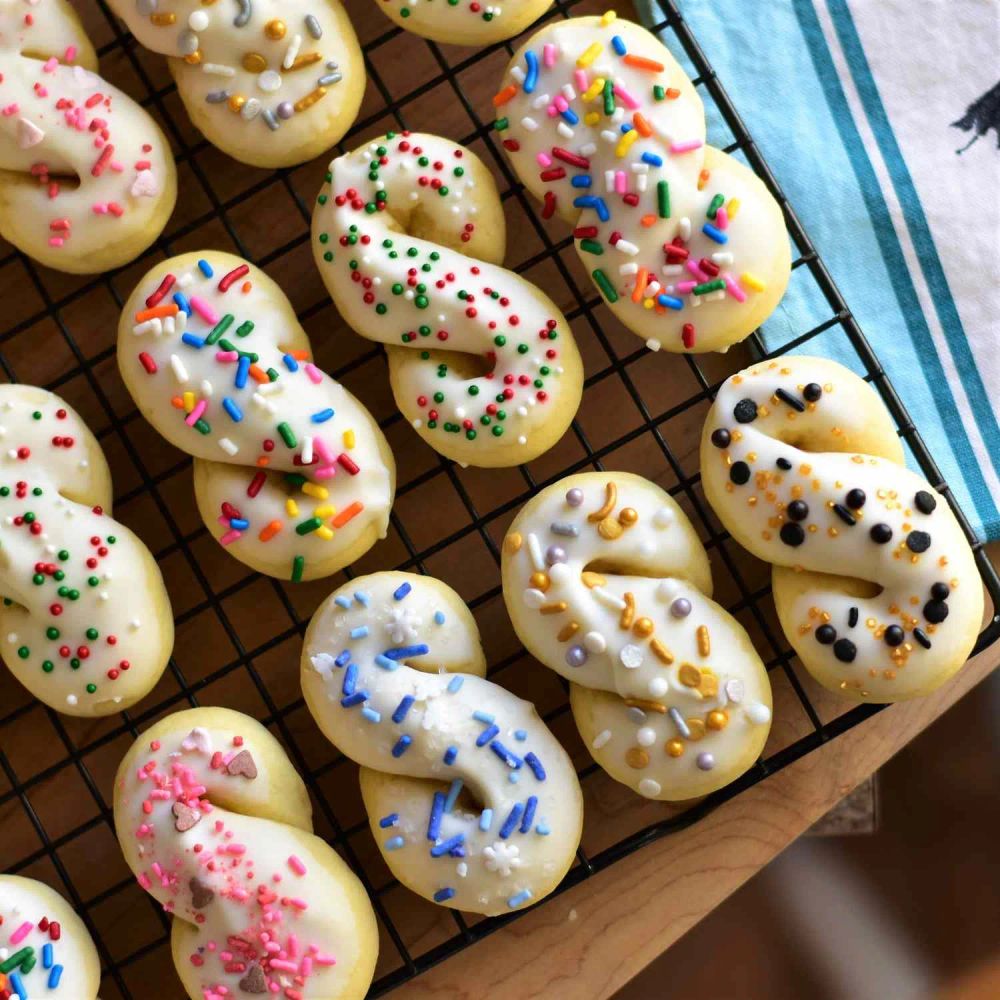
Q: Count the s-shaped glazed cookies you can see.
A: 12